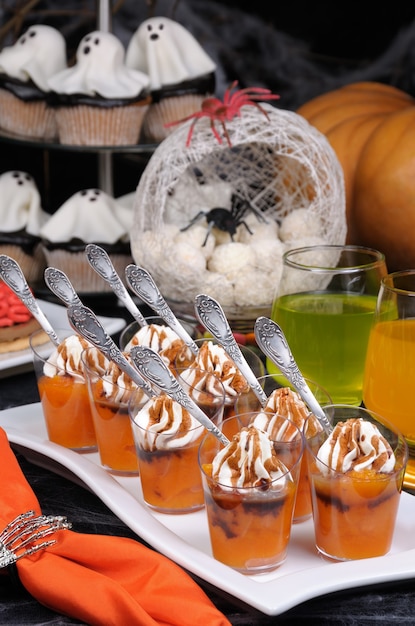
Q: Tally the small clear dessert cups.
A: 8